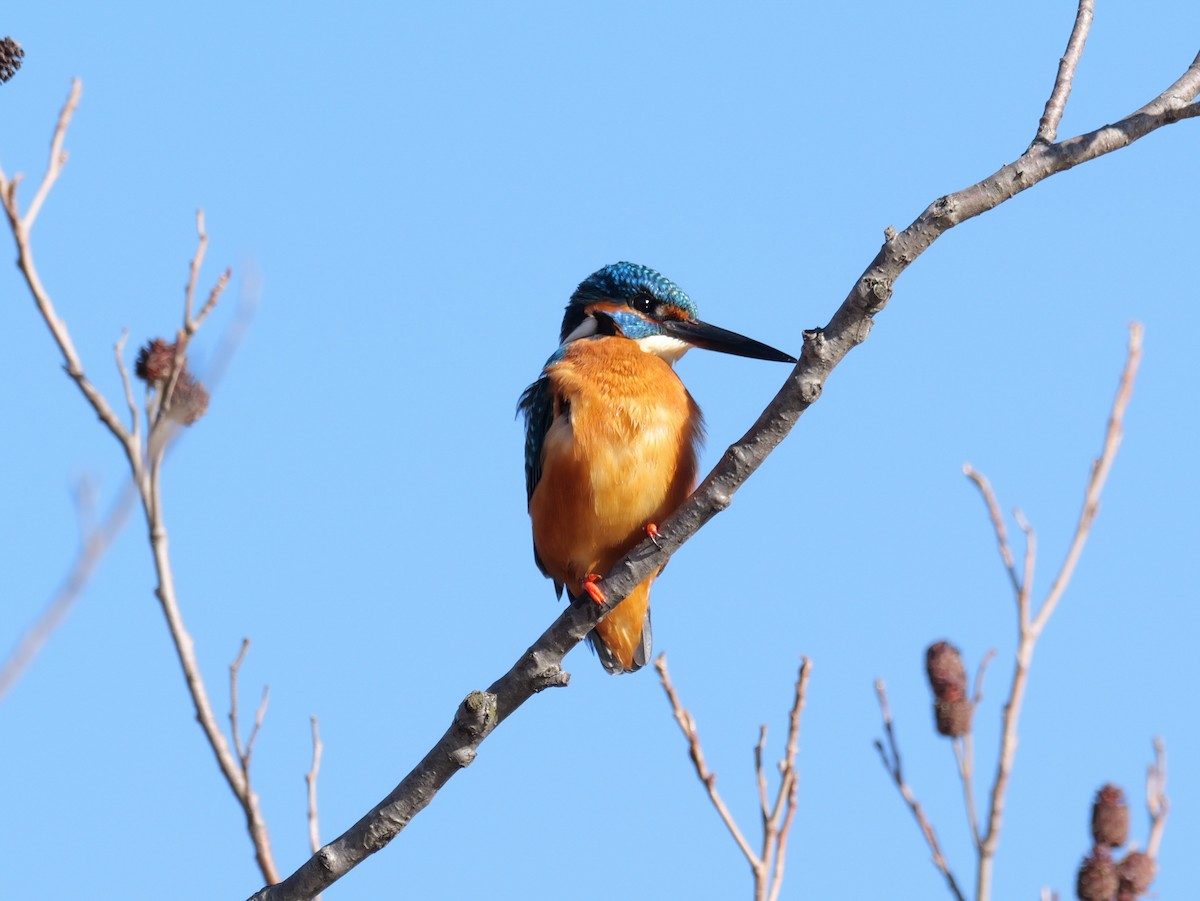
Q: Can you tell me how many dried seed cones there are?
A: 8